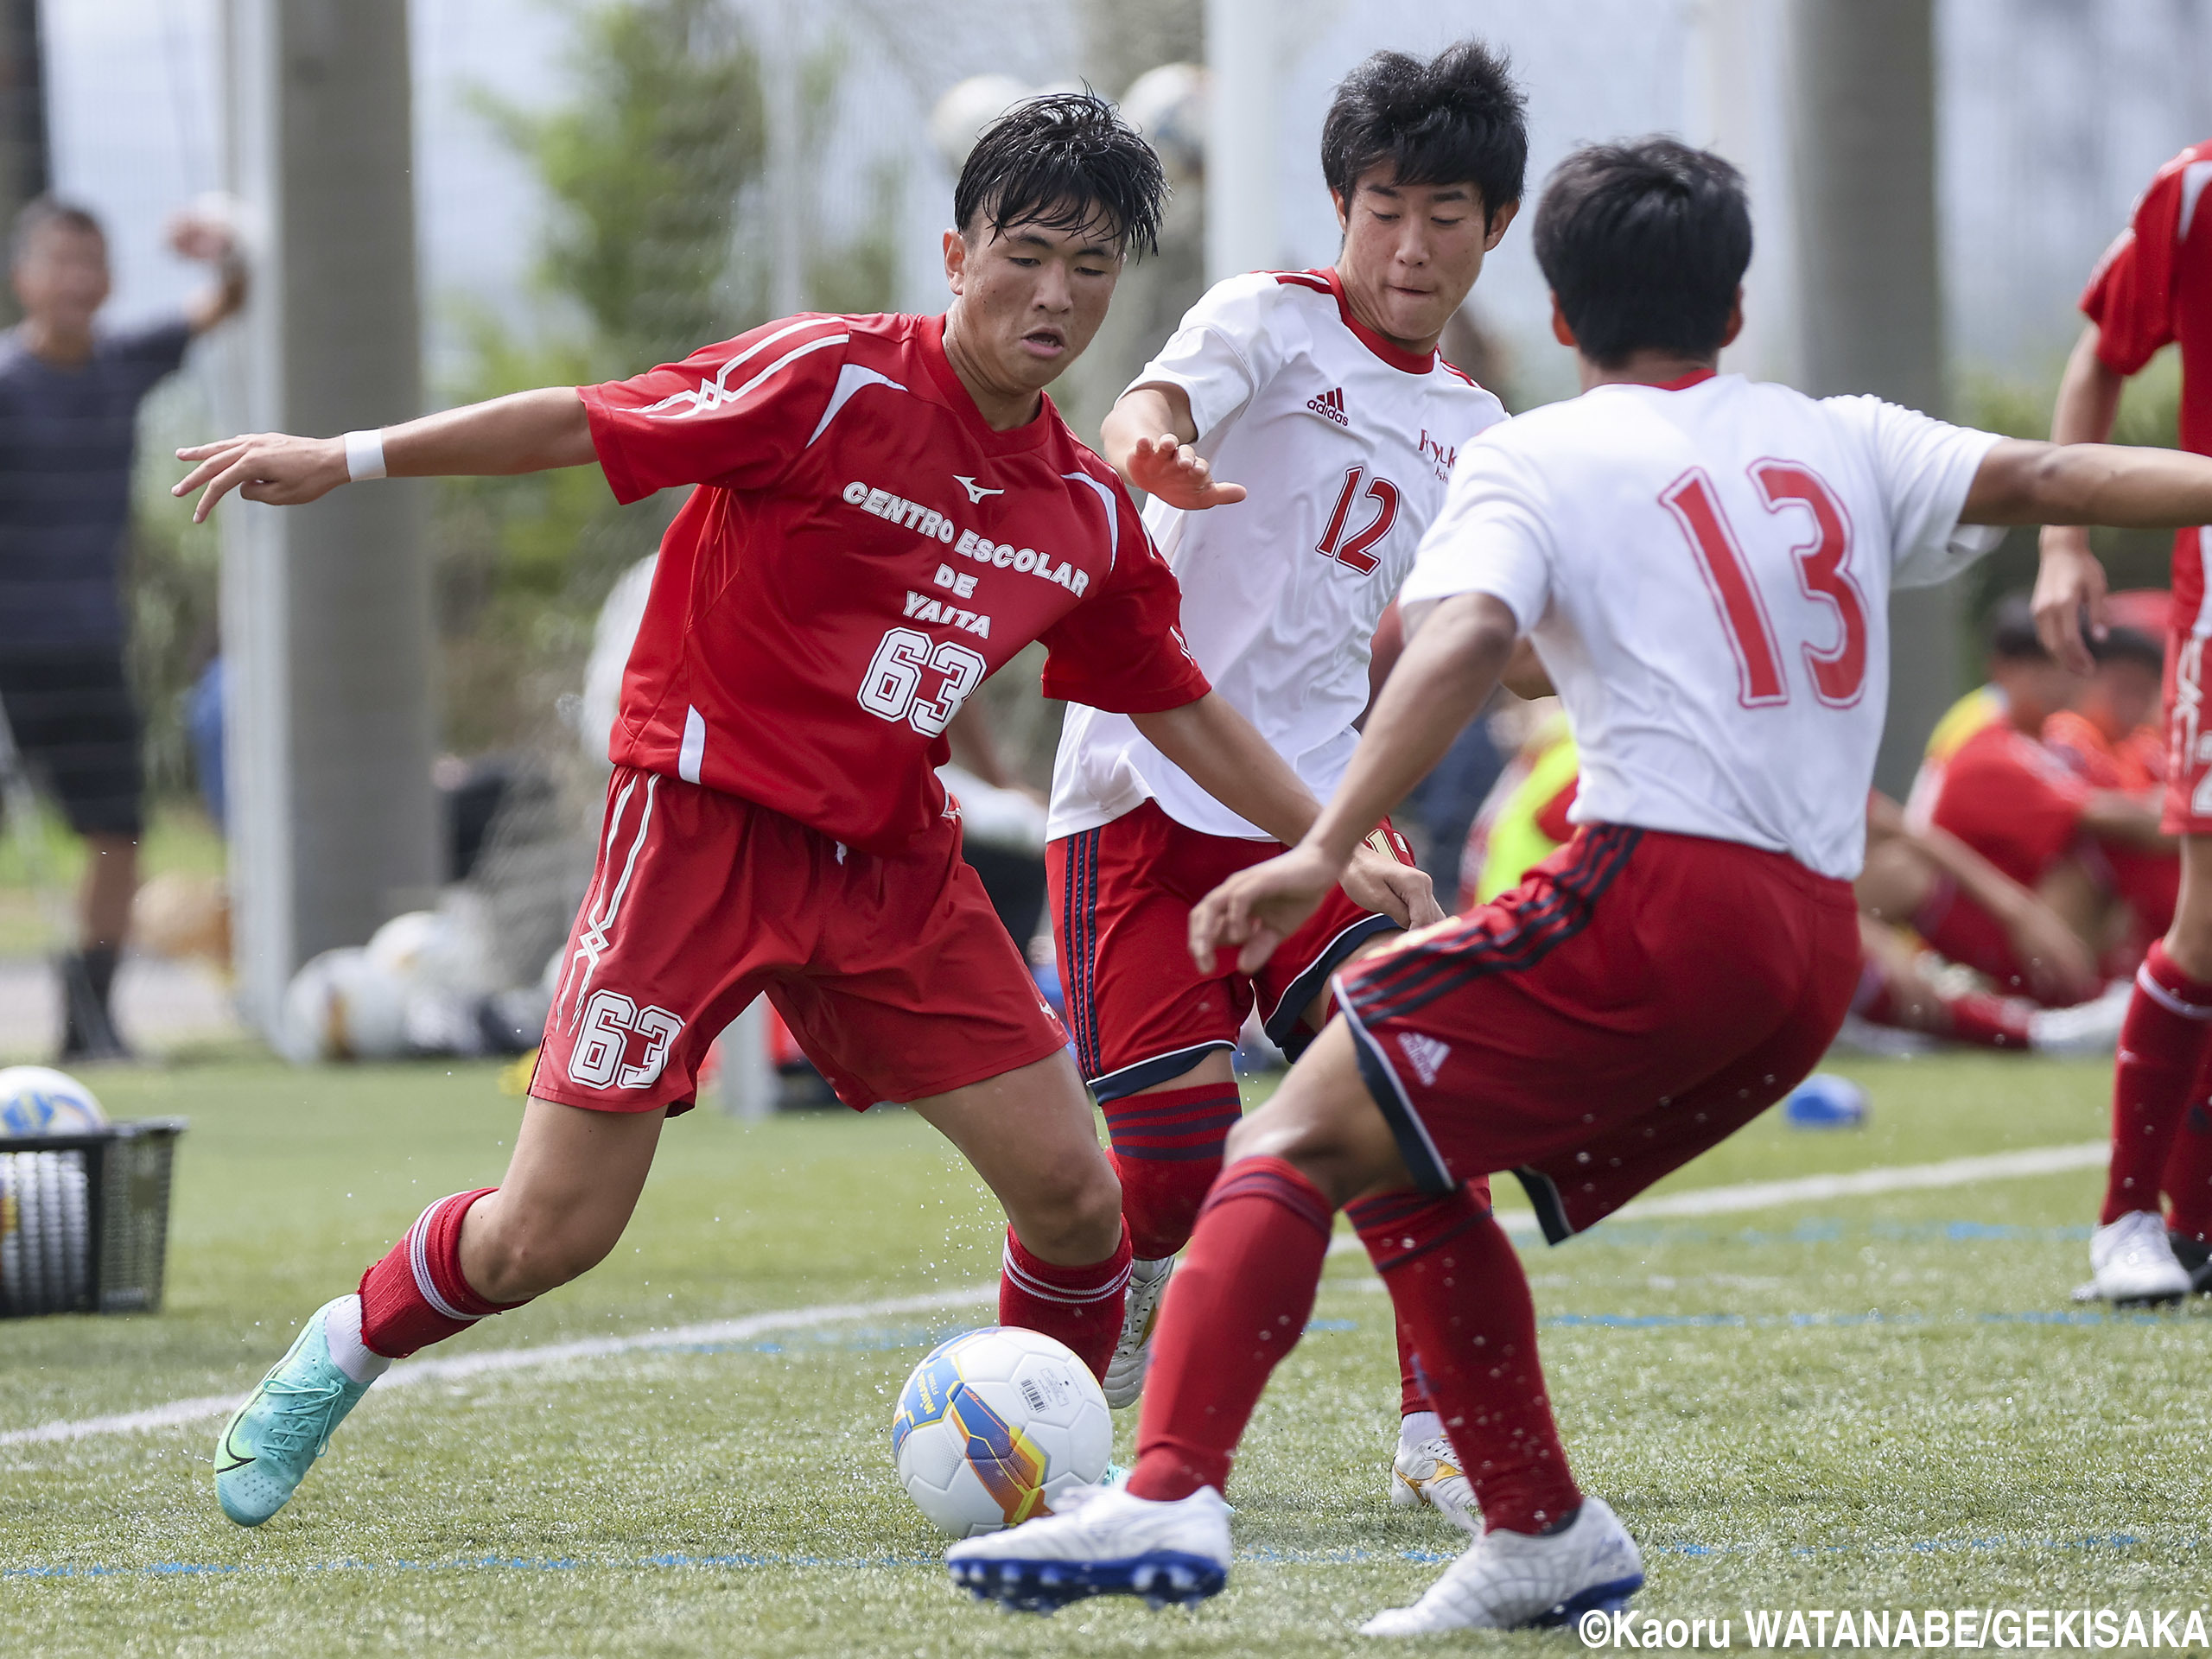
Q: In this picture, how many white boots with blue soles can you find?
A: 2